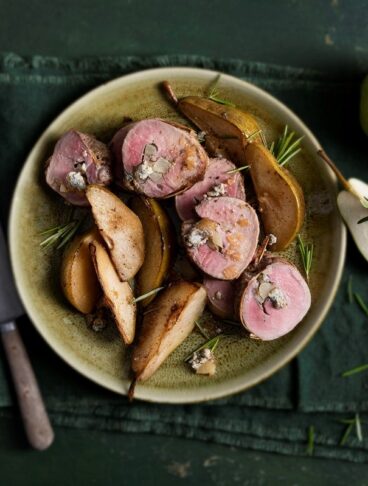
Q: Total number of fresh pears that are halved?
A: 1